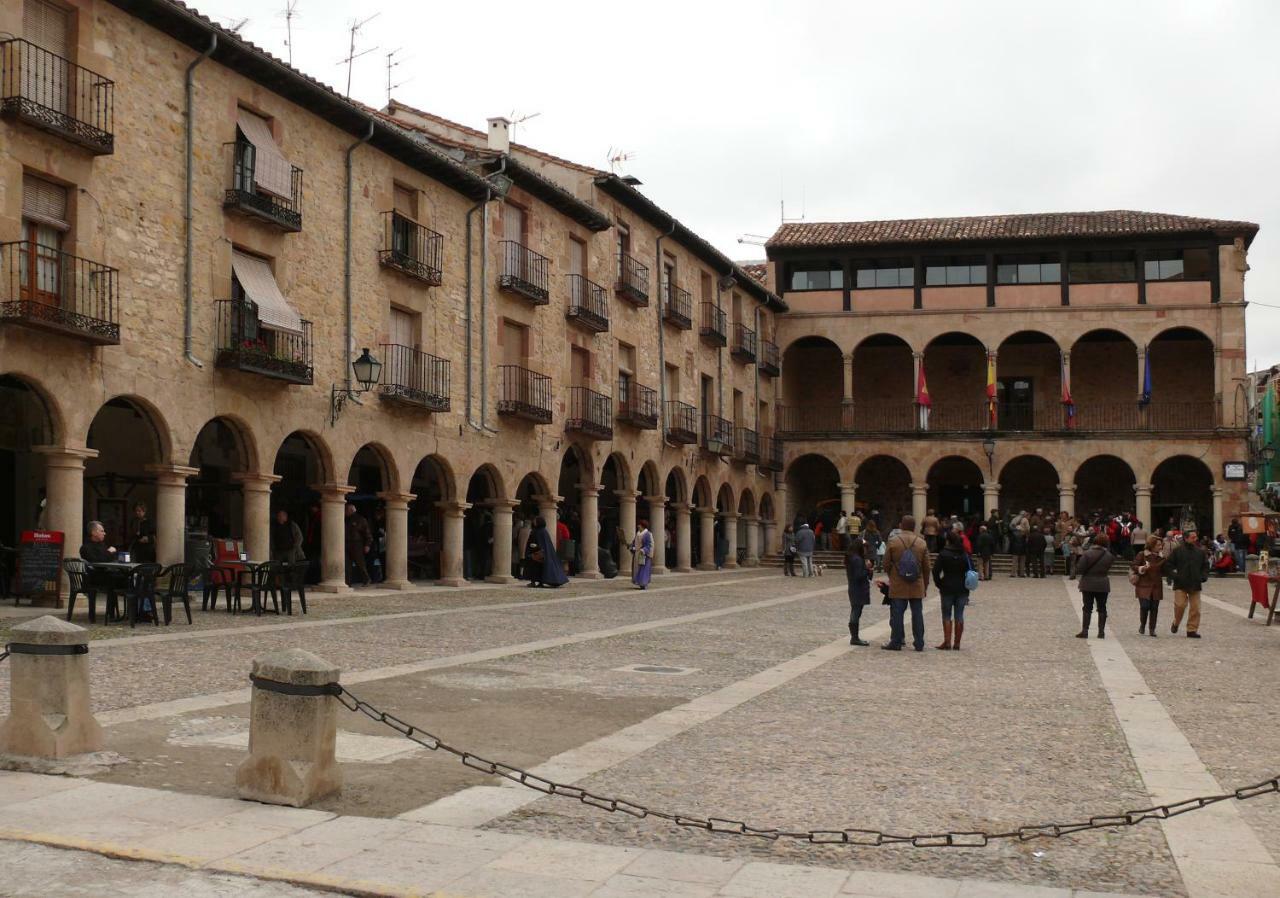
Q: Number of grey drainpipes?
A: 7